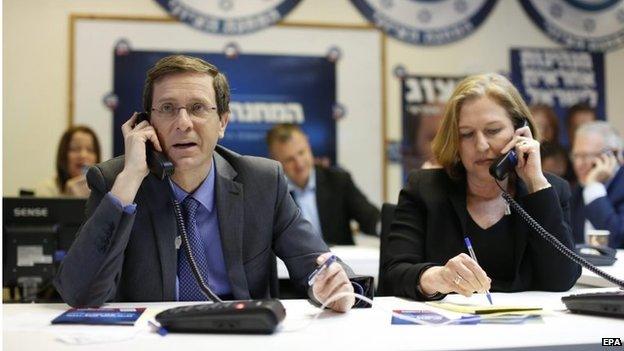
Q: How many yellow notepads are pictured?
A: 1